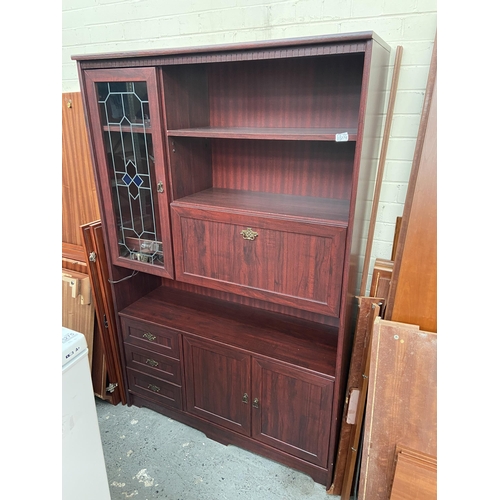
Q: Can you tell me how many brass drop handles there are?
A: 7